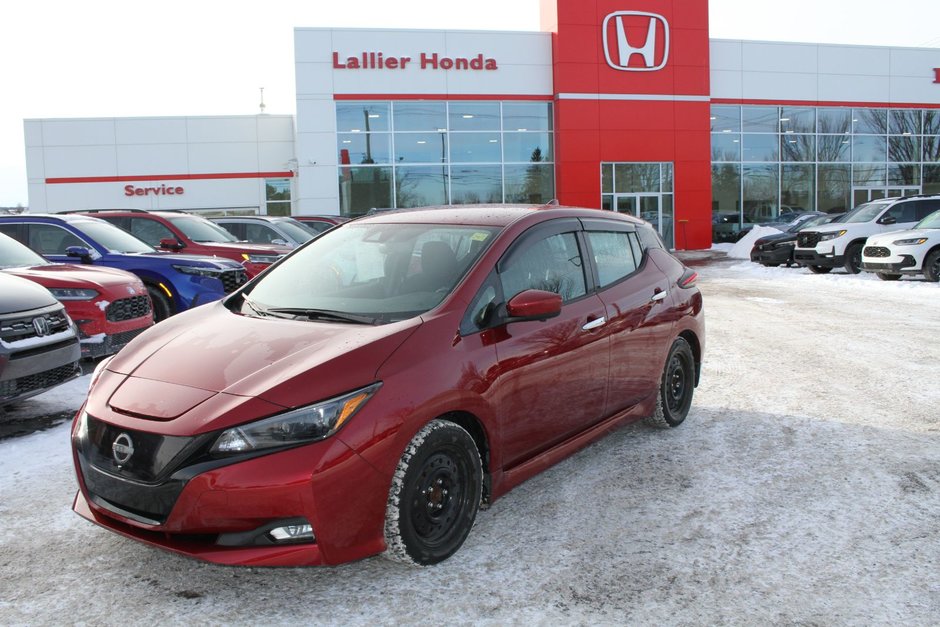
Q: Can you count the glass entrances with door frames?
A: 2